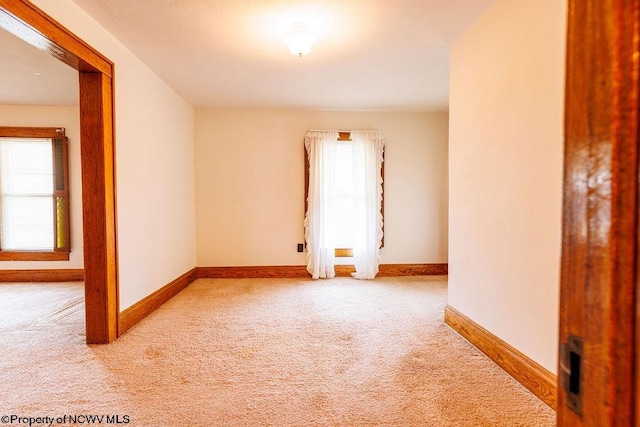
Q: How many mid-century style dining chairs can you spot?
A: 0